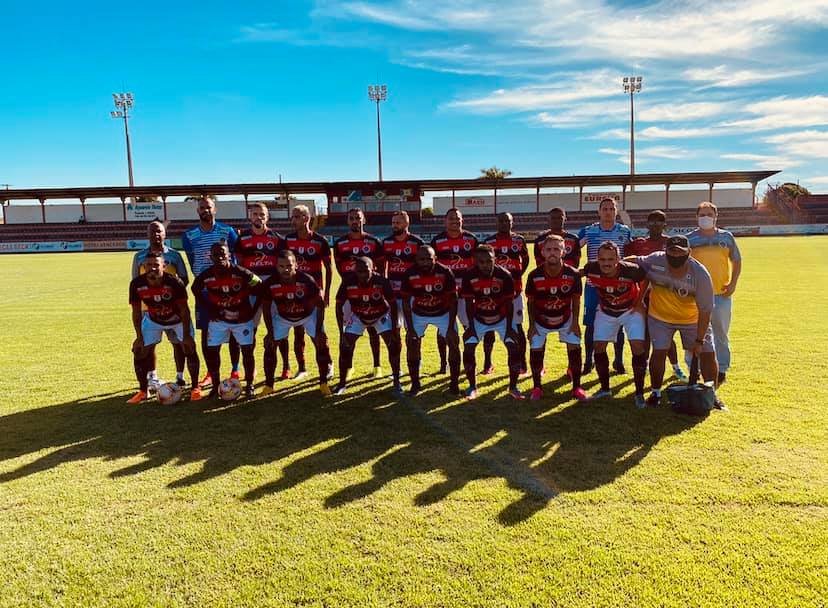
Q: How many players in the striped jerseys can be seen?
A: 15